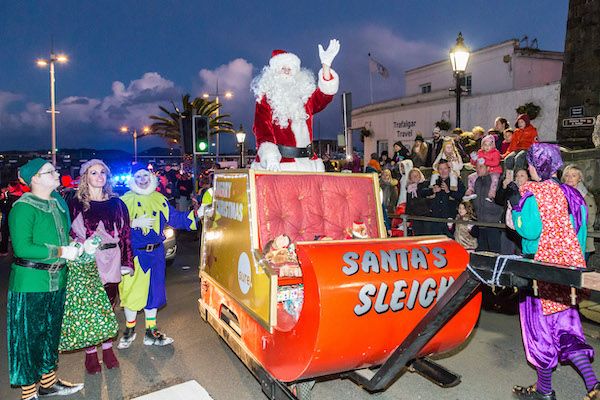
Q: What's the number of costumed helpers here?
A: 4